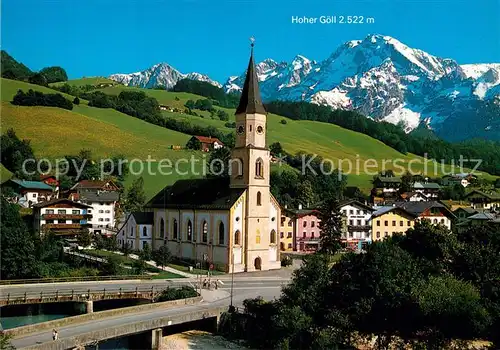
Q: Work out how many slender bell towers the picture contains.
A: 1